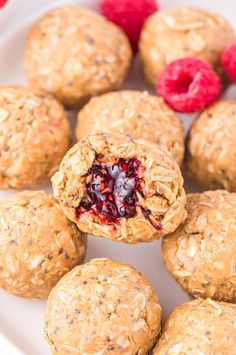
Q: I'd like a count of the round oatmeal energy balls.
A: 10